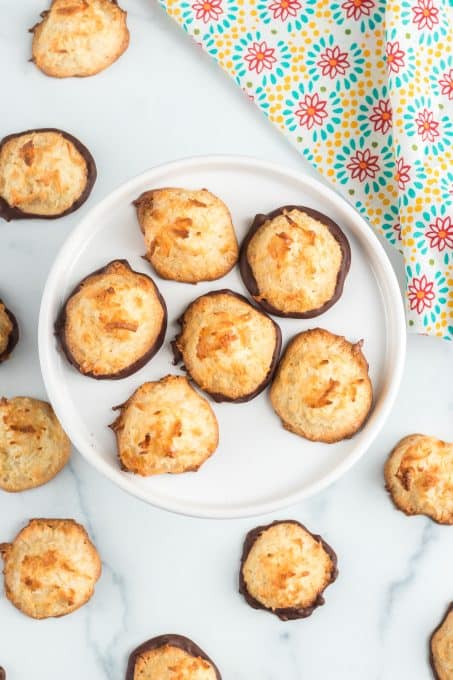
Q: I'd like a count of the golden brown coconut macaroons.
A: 15